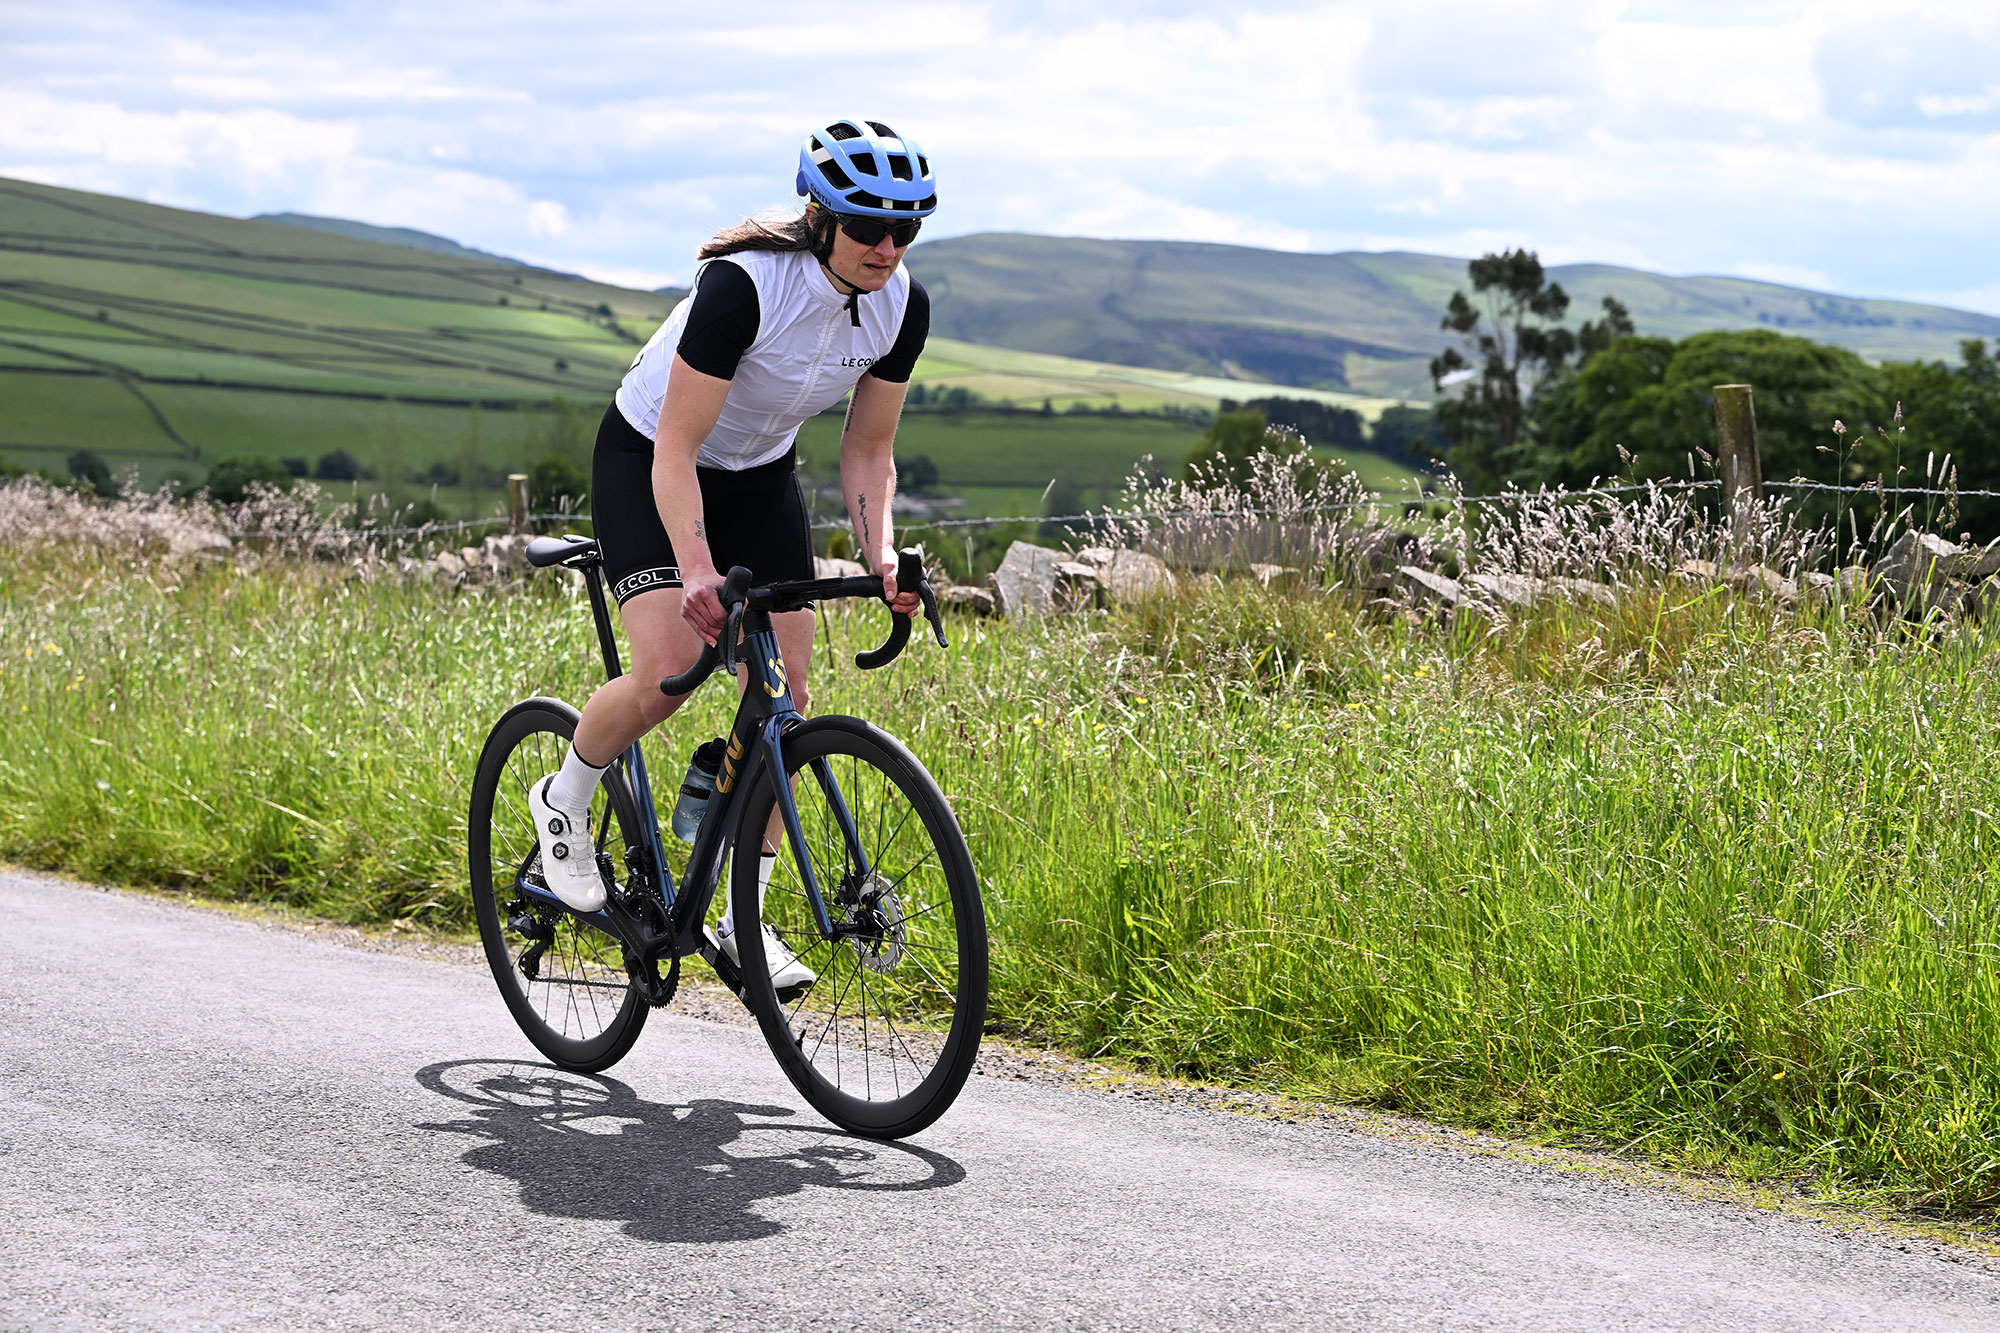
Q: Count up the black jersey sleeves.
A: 2